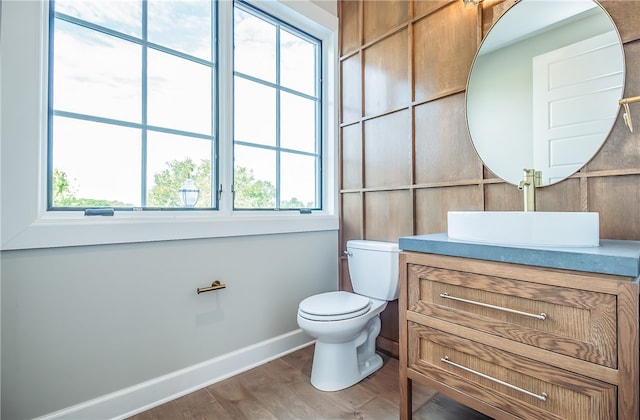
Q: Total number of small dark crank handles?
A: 2